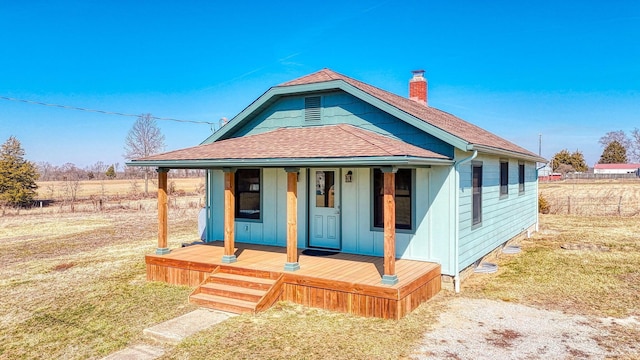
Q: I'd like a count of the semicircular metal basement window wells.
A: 2